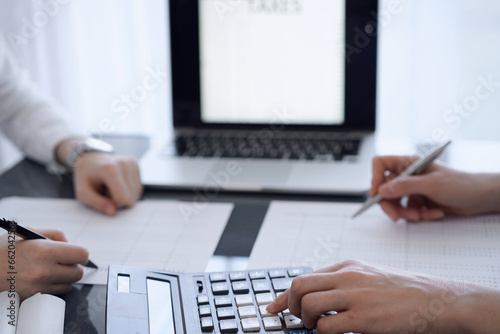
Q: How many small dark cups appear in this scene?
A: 0